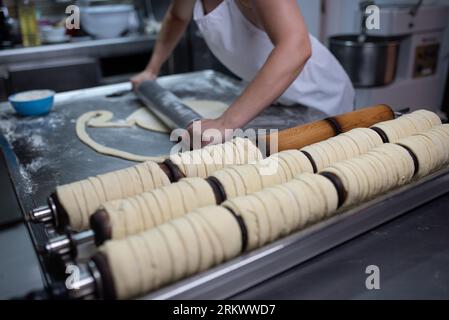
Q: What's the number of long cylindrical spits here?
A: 3